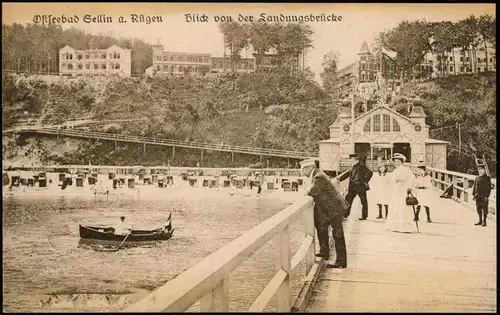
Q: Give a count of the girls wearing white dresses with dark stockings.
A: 2